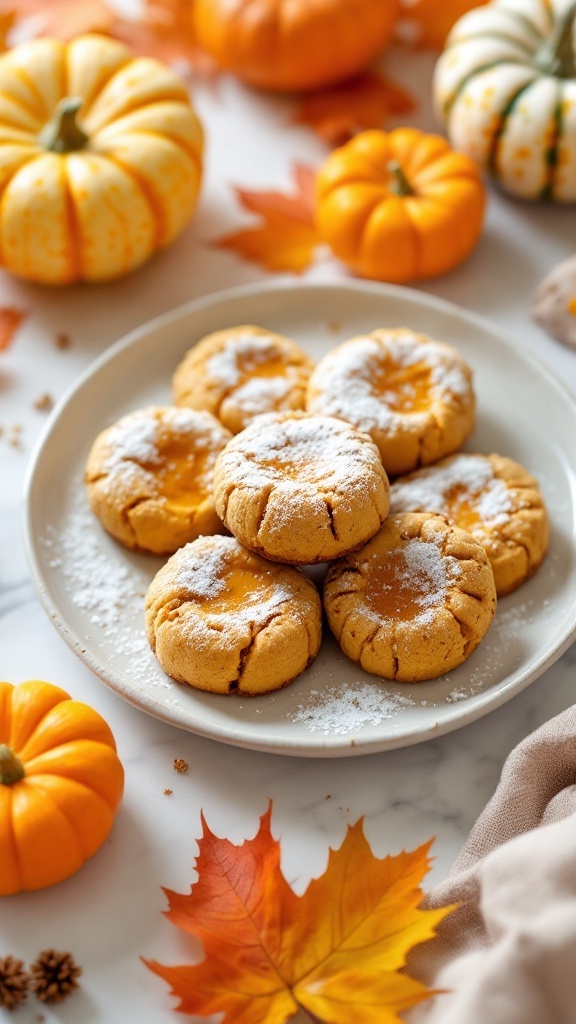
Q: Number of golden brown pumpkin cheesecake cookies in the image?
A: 7